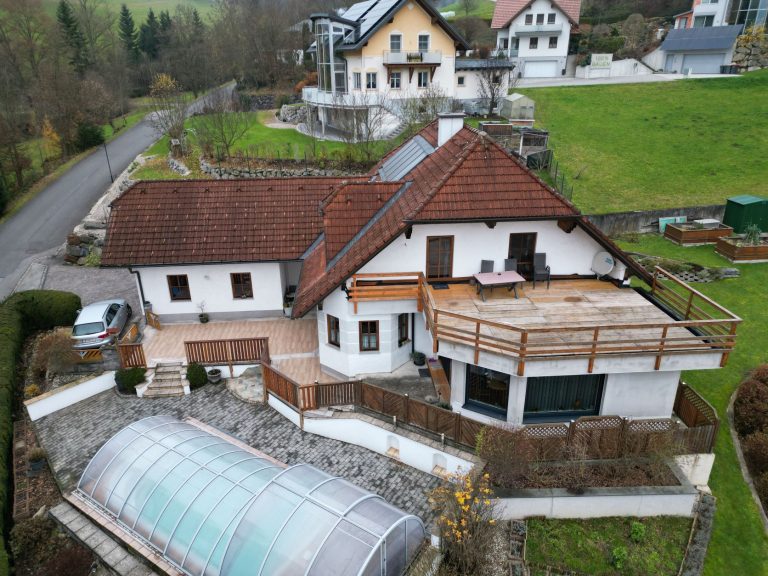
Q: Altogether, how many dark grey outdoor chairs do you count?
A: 3